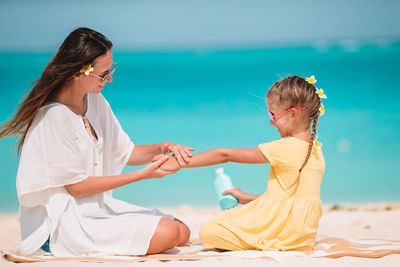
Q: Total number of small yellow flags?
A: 0